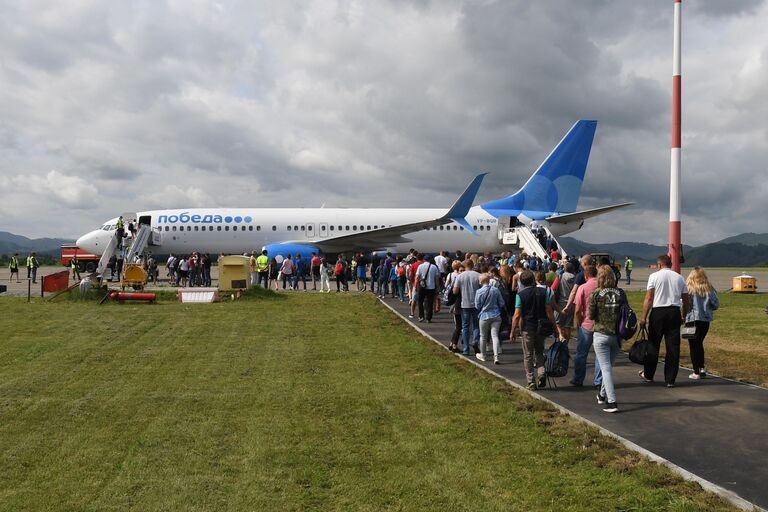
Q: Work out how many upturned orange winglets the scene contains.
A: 0